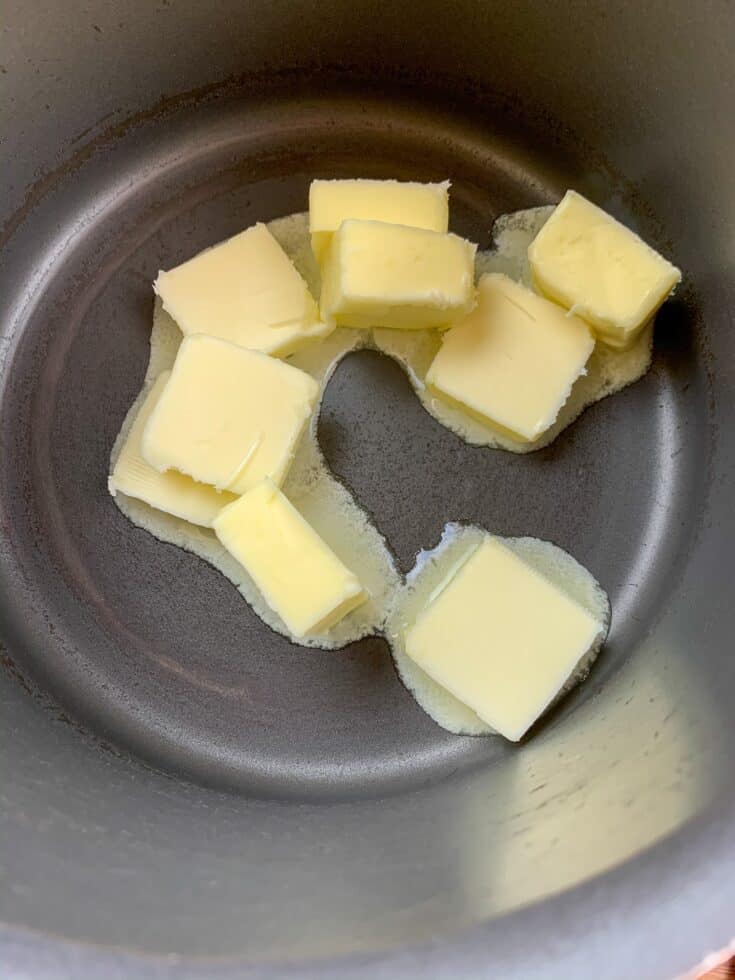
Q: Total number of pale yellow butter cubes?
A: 9